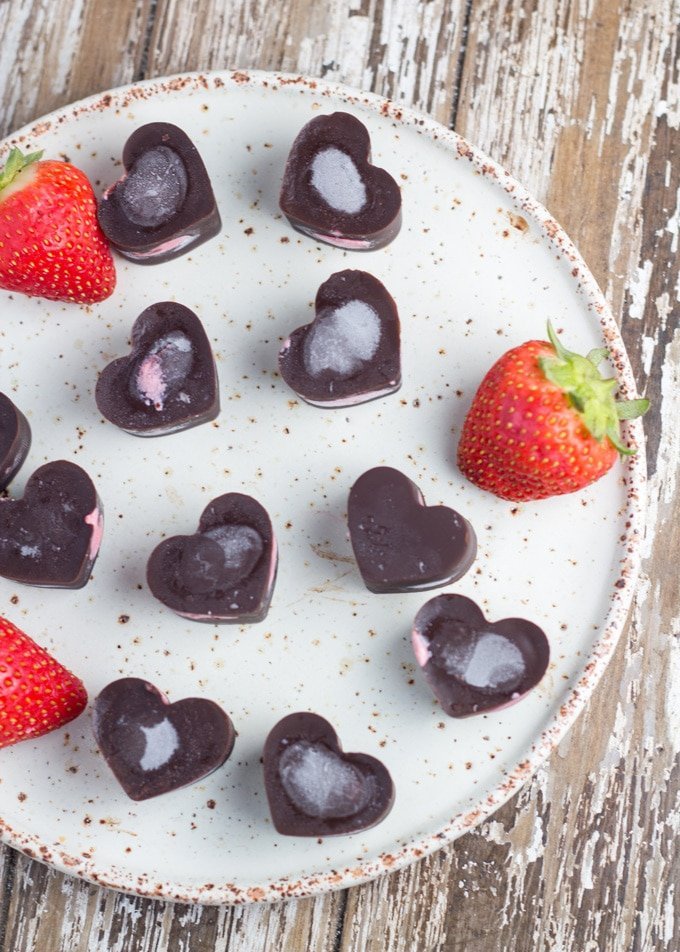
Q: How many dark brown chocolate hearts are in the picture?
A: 11